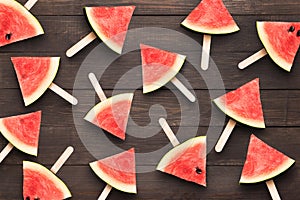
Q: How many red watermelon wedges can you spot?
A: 13